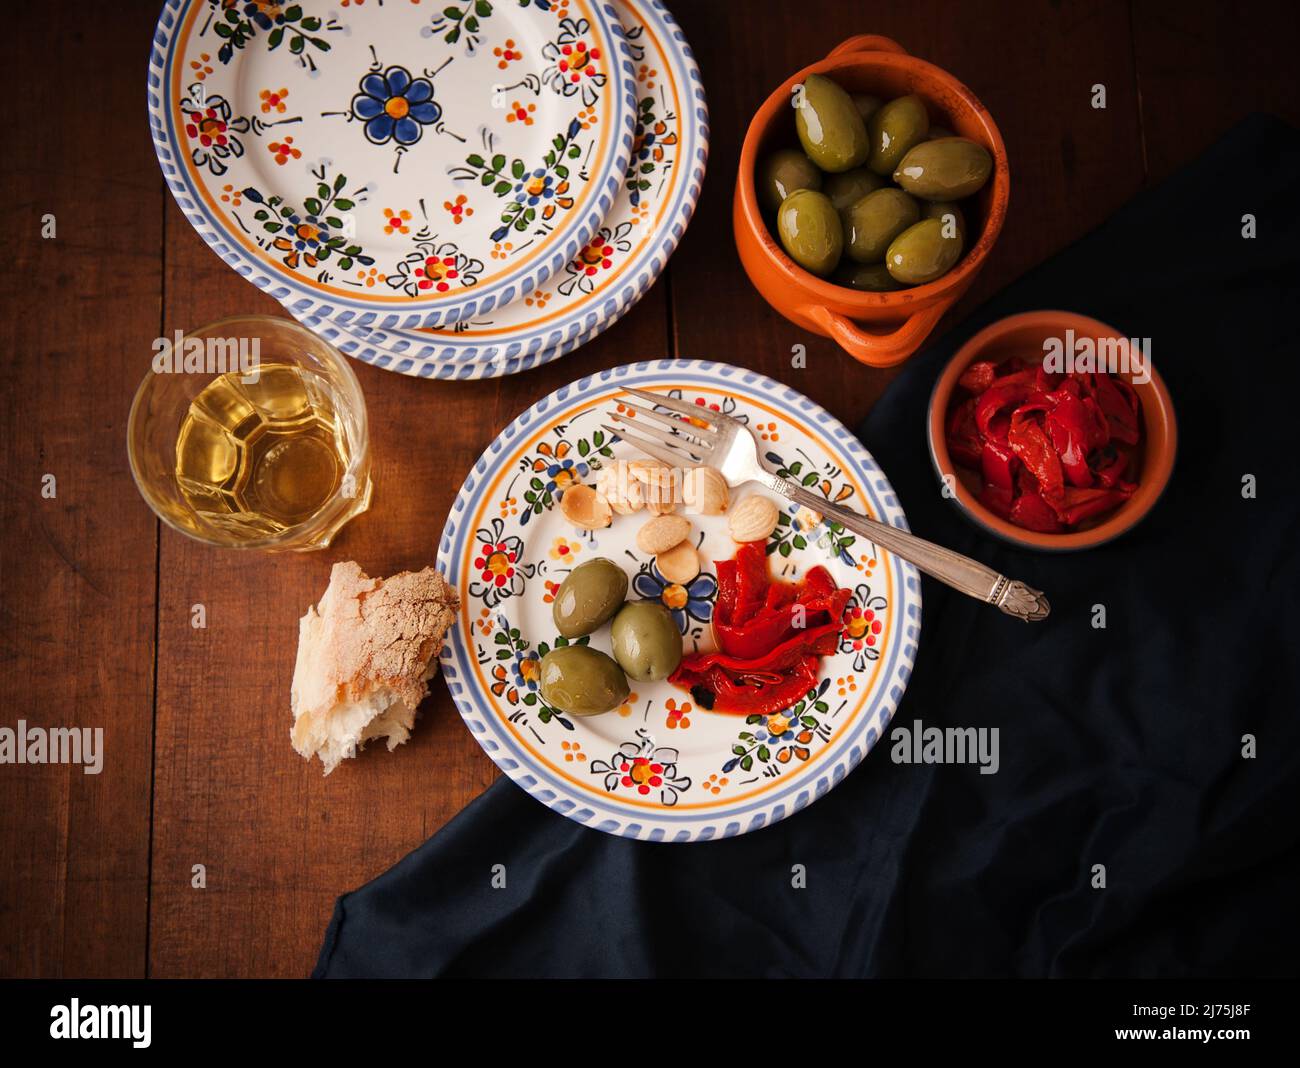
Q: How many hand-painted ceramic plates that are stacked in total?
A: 3